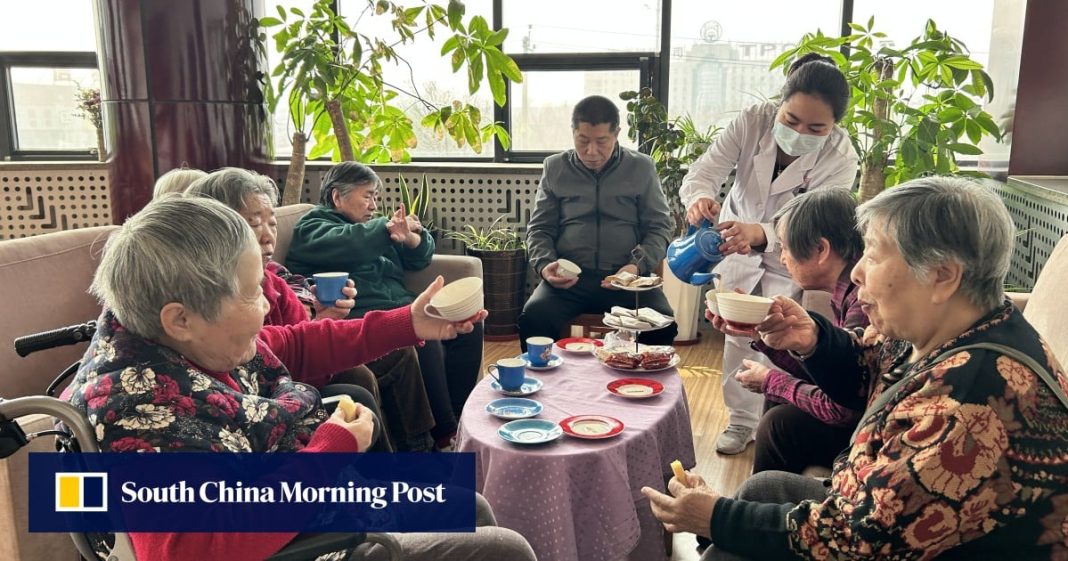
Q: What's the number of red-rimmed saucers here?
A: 3